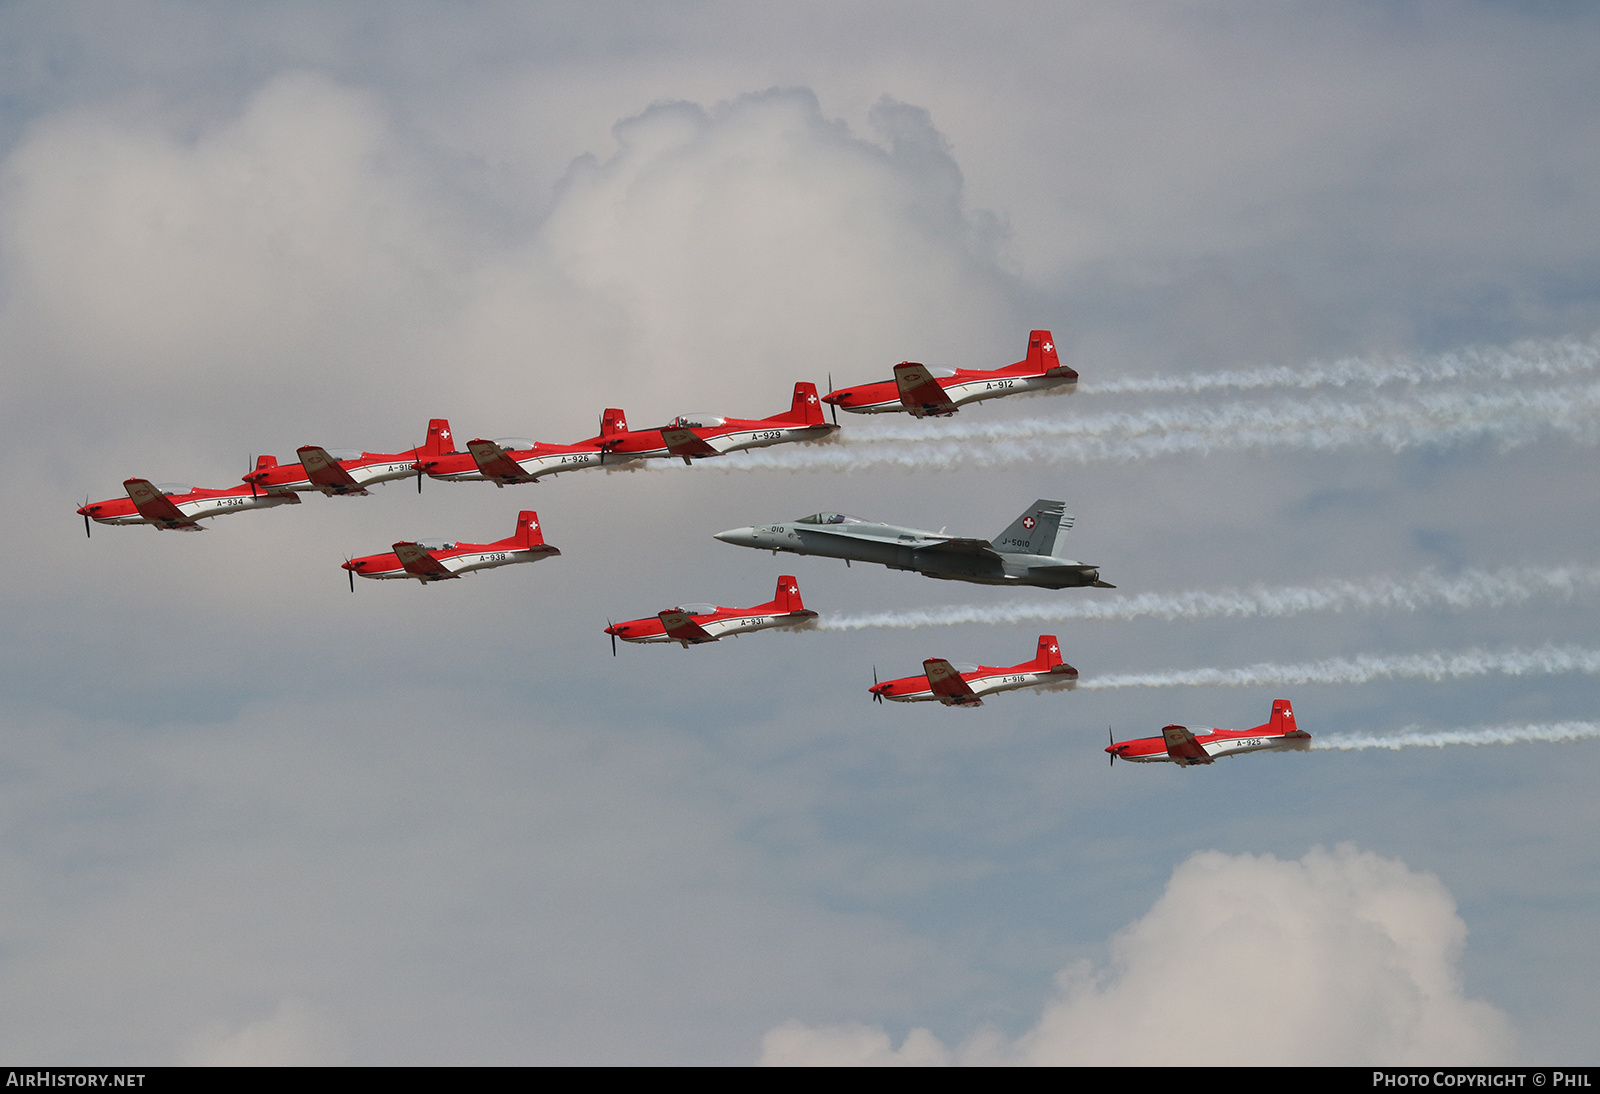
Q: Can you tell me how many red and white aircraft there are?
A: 9